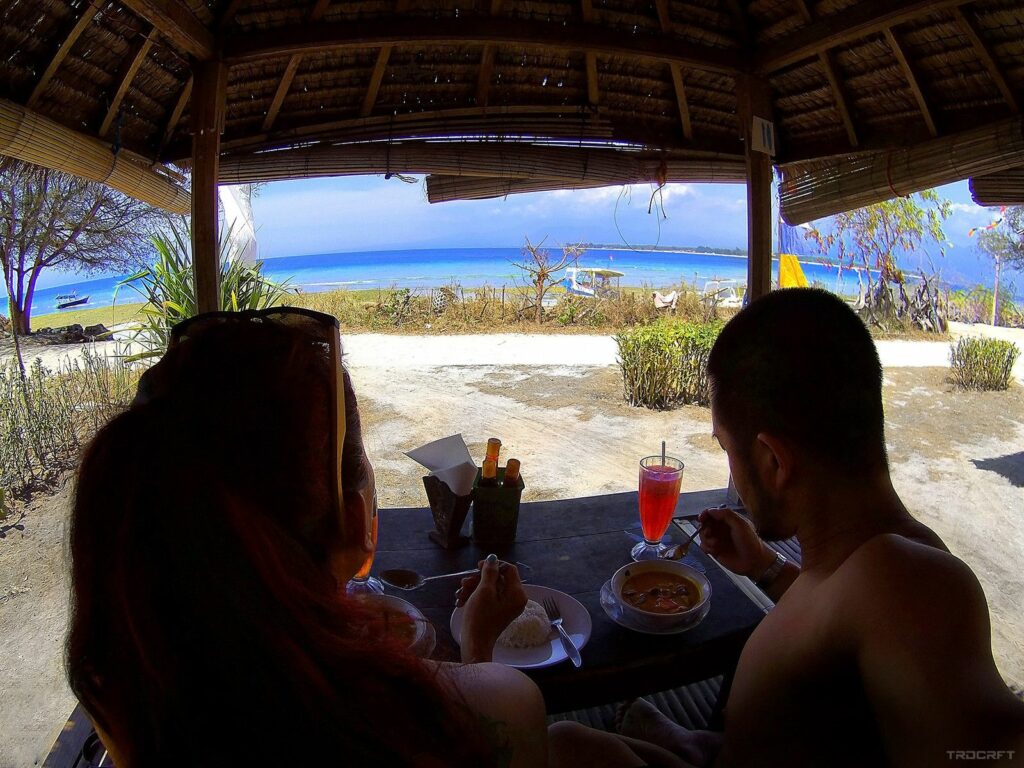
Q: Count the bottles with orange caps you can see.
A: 3